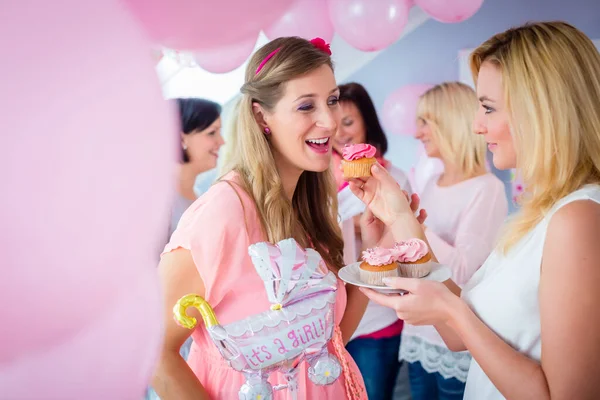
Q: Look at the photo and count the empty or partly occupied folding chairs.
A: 0